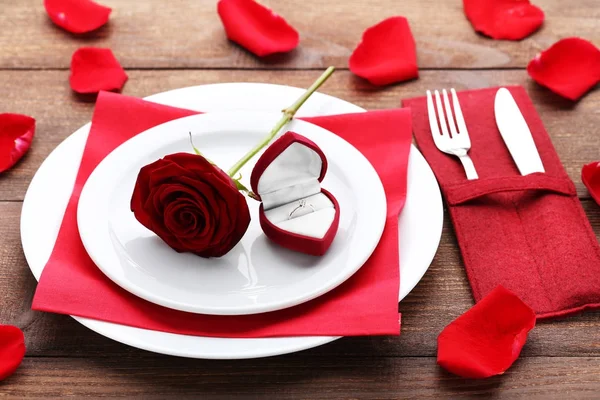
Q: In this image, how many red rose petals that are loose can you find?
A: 10